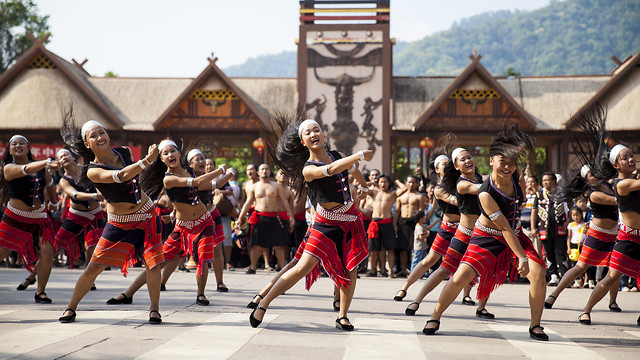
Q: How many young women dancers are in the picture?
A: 11